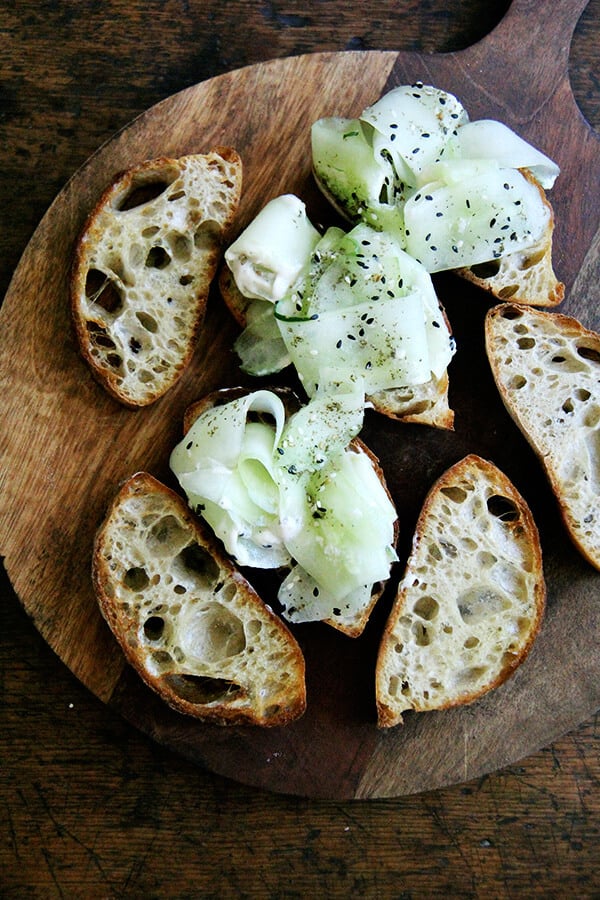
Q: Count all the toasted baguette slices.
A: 7